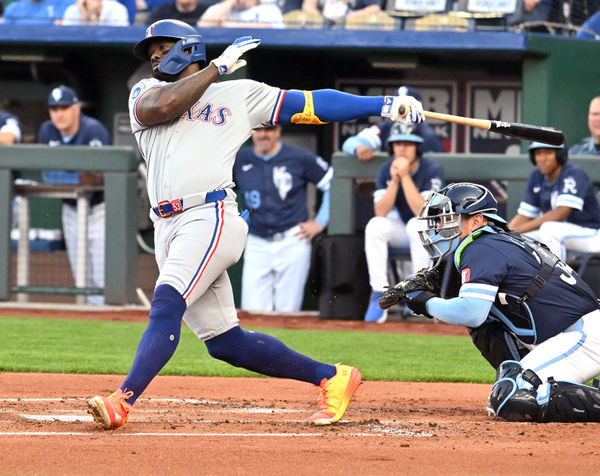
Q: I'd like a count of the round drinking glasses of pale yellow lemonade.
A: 0